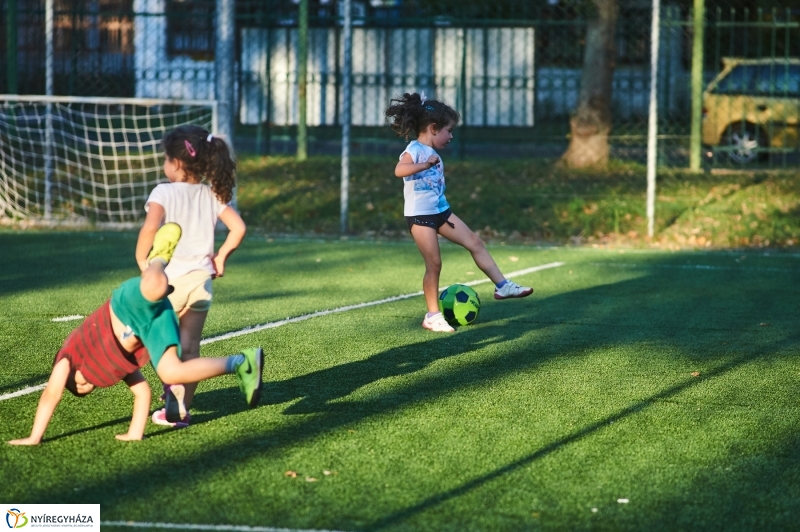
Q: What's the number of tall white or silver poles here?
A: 4